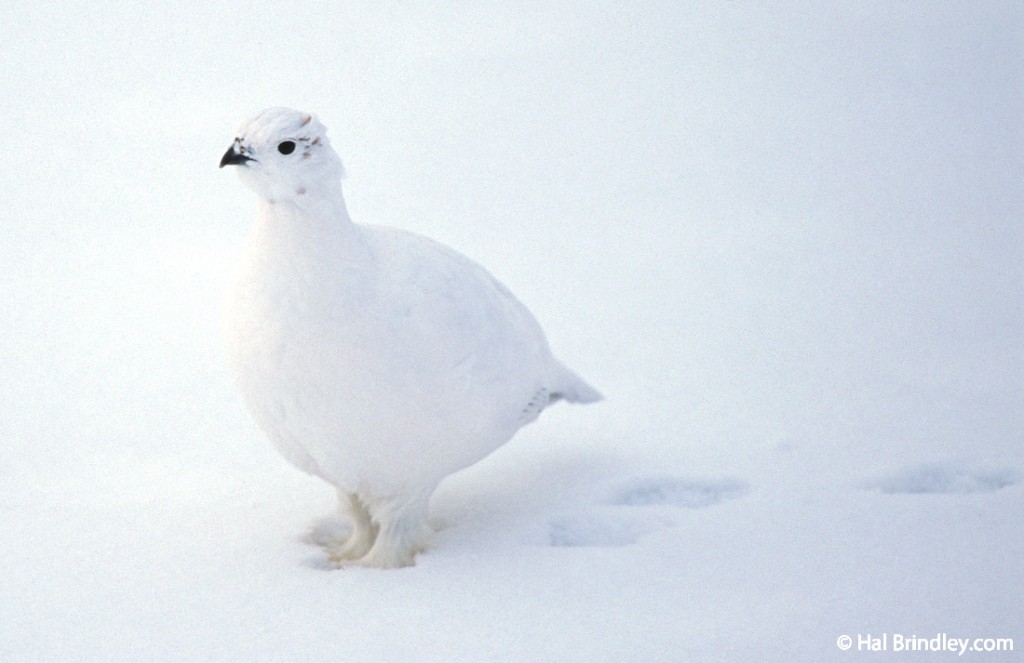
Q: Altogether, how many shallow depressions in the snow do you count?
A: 3